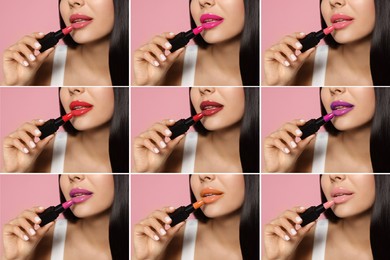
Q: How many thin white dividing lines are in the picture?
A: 4